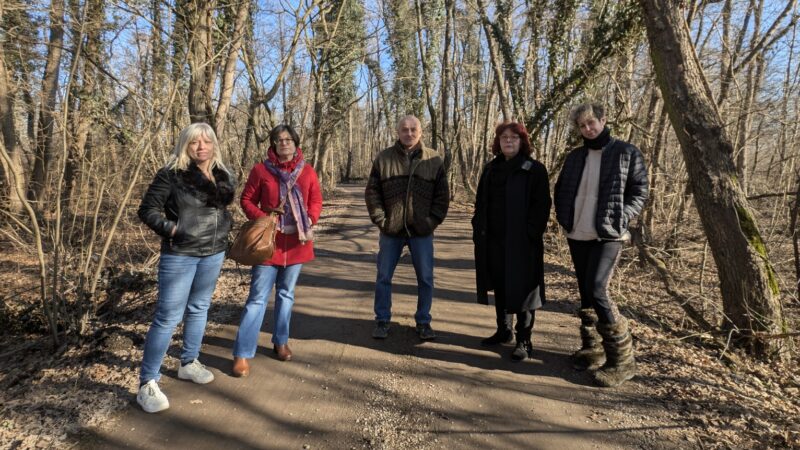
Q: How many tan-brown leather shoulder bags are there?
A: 1